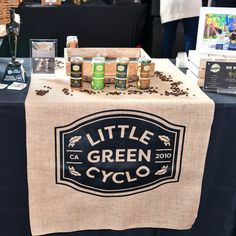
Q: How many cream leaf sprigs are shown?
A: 4